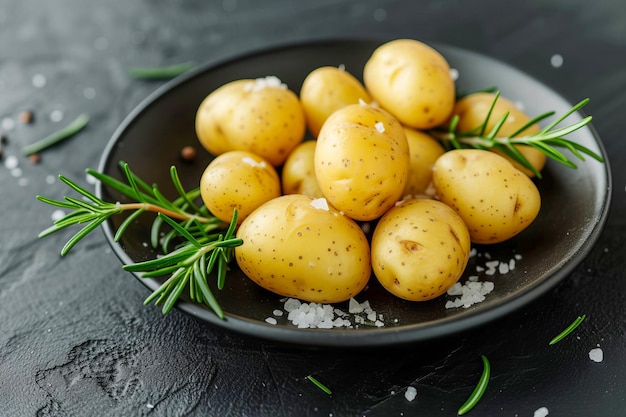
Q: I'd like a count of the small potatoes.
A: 11